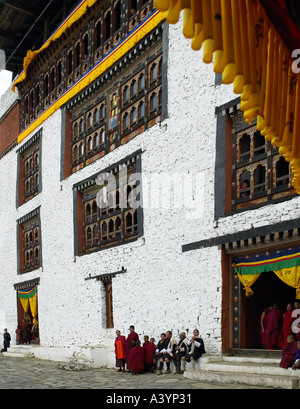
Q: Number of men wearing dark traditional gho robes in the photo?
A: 4